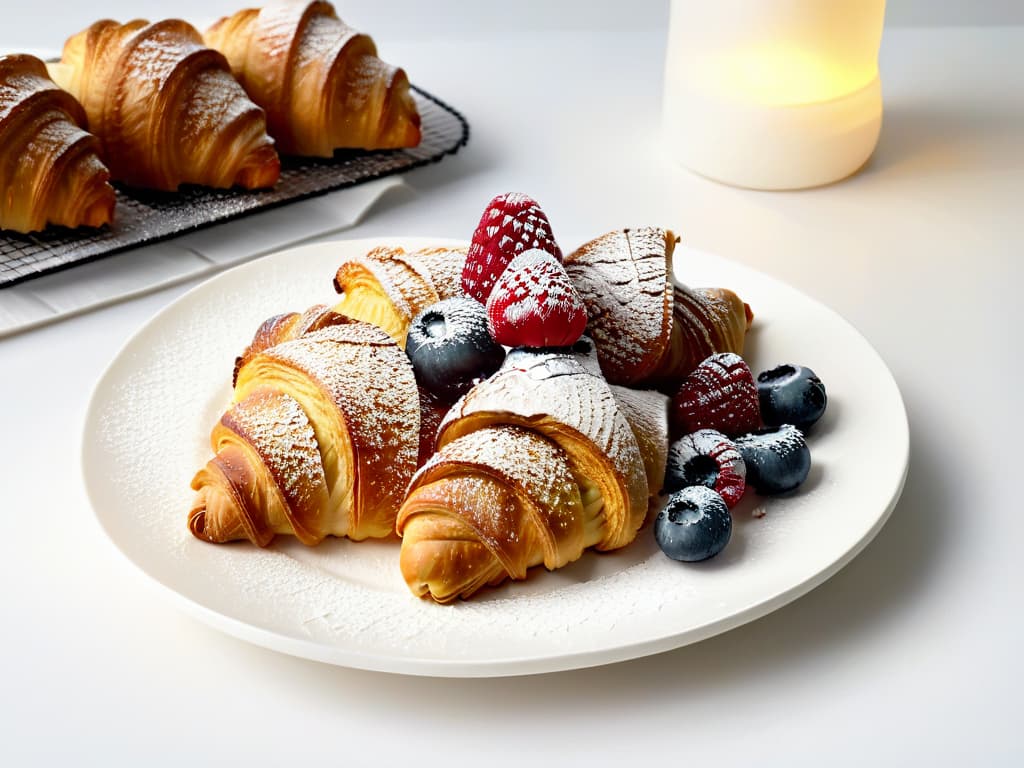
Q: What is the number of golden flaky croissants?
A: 7